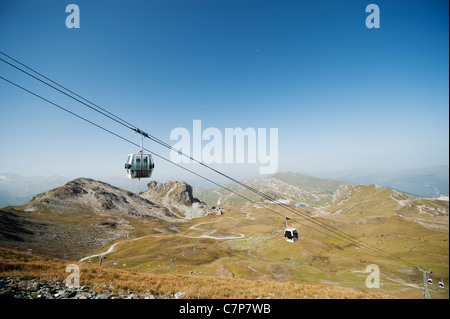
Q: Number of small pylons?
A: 2